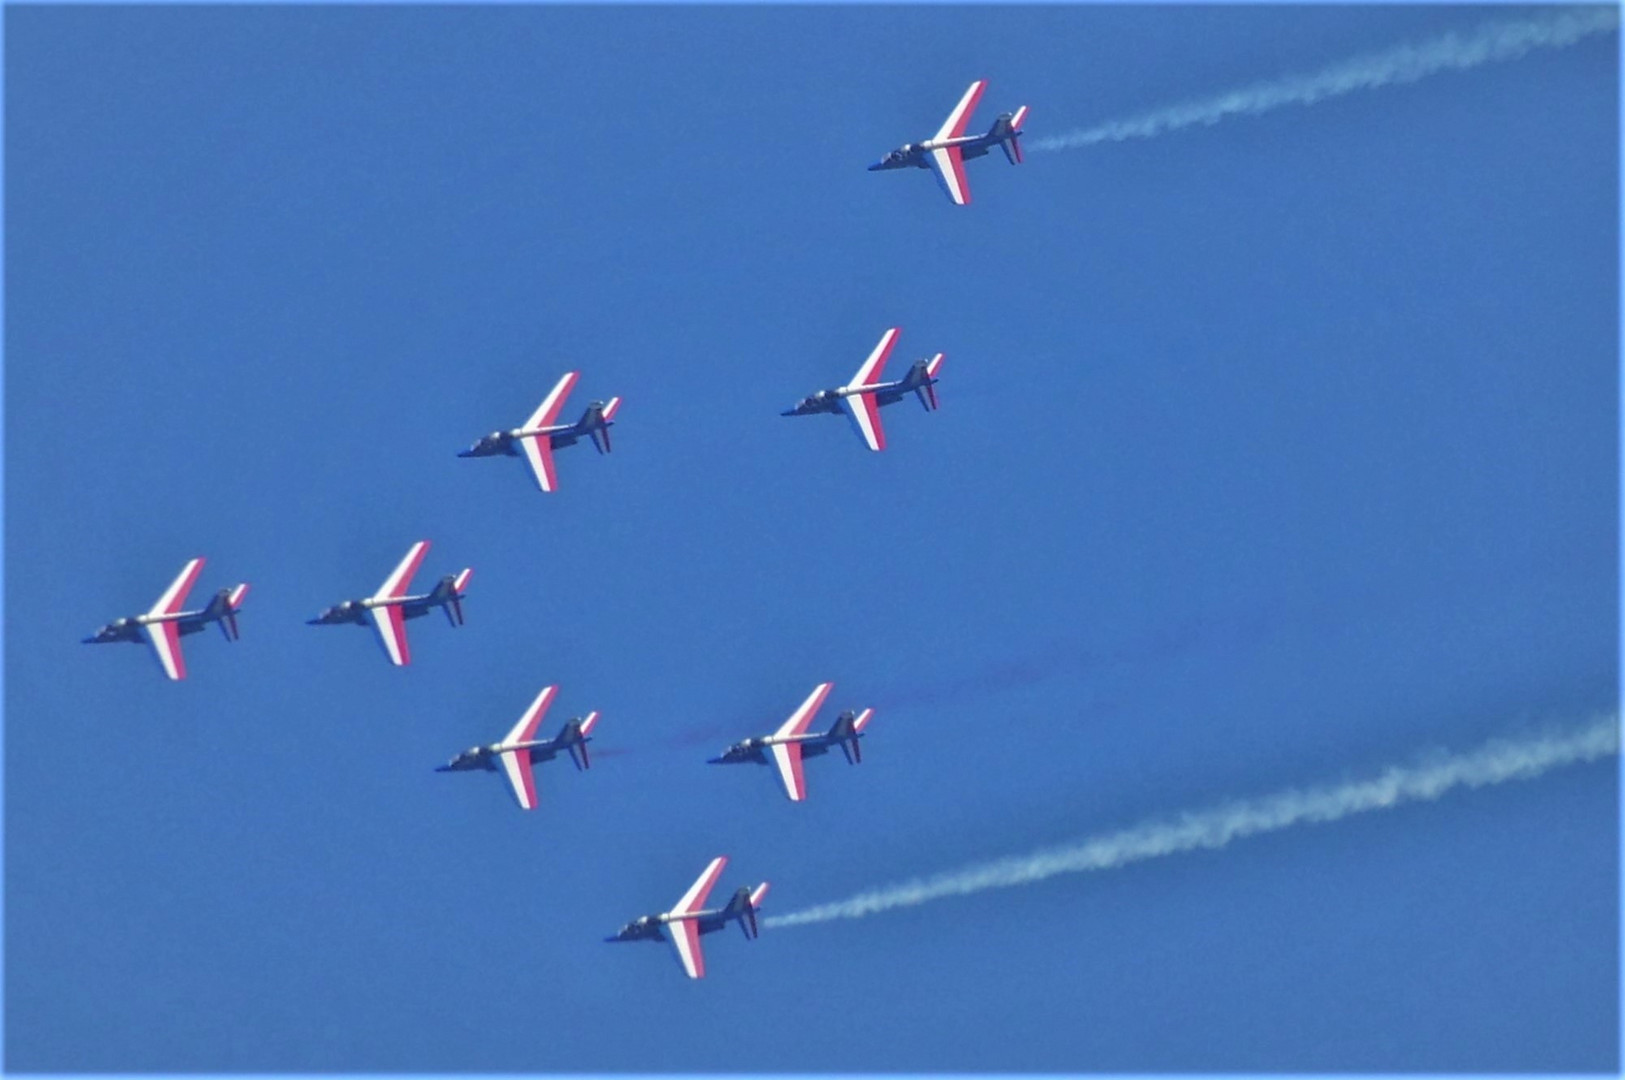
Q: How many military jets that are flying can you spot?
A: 8